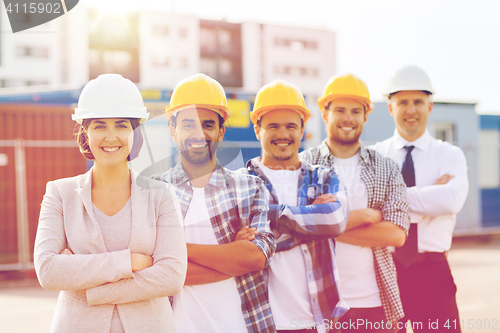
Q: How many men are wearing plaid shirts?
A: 3